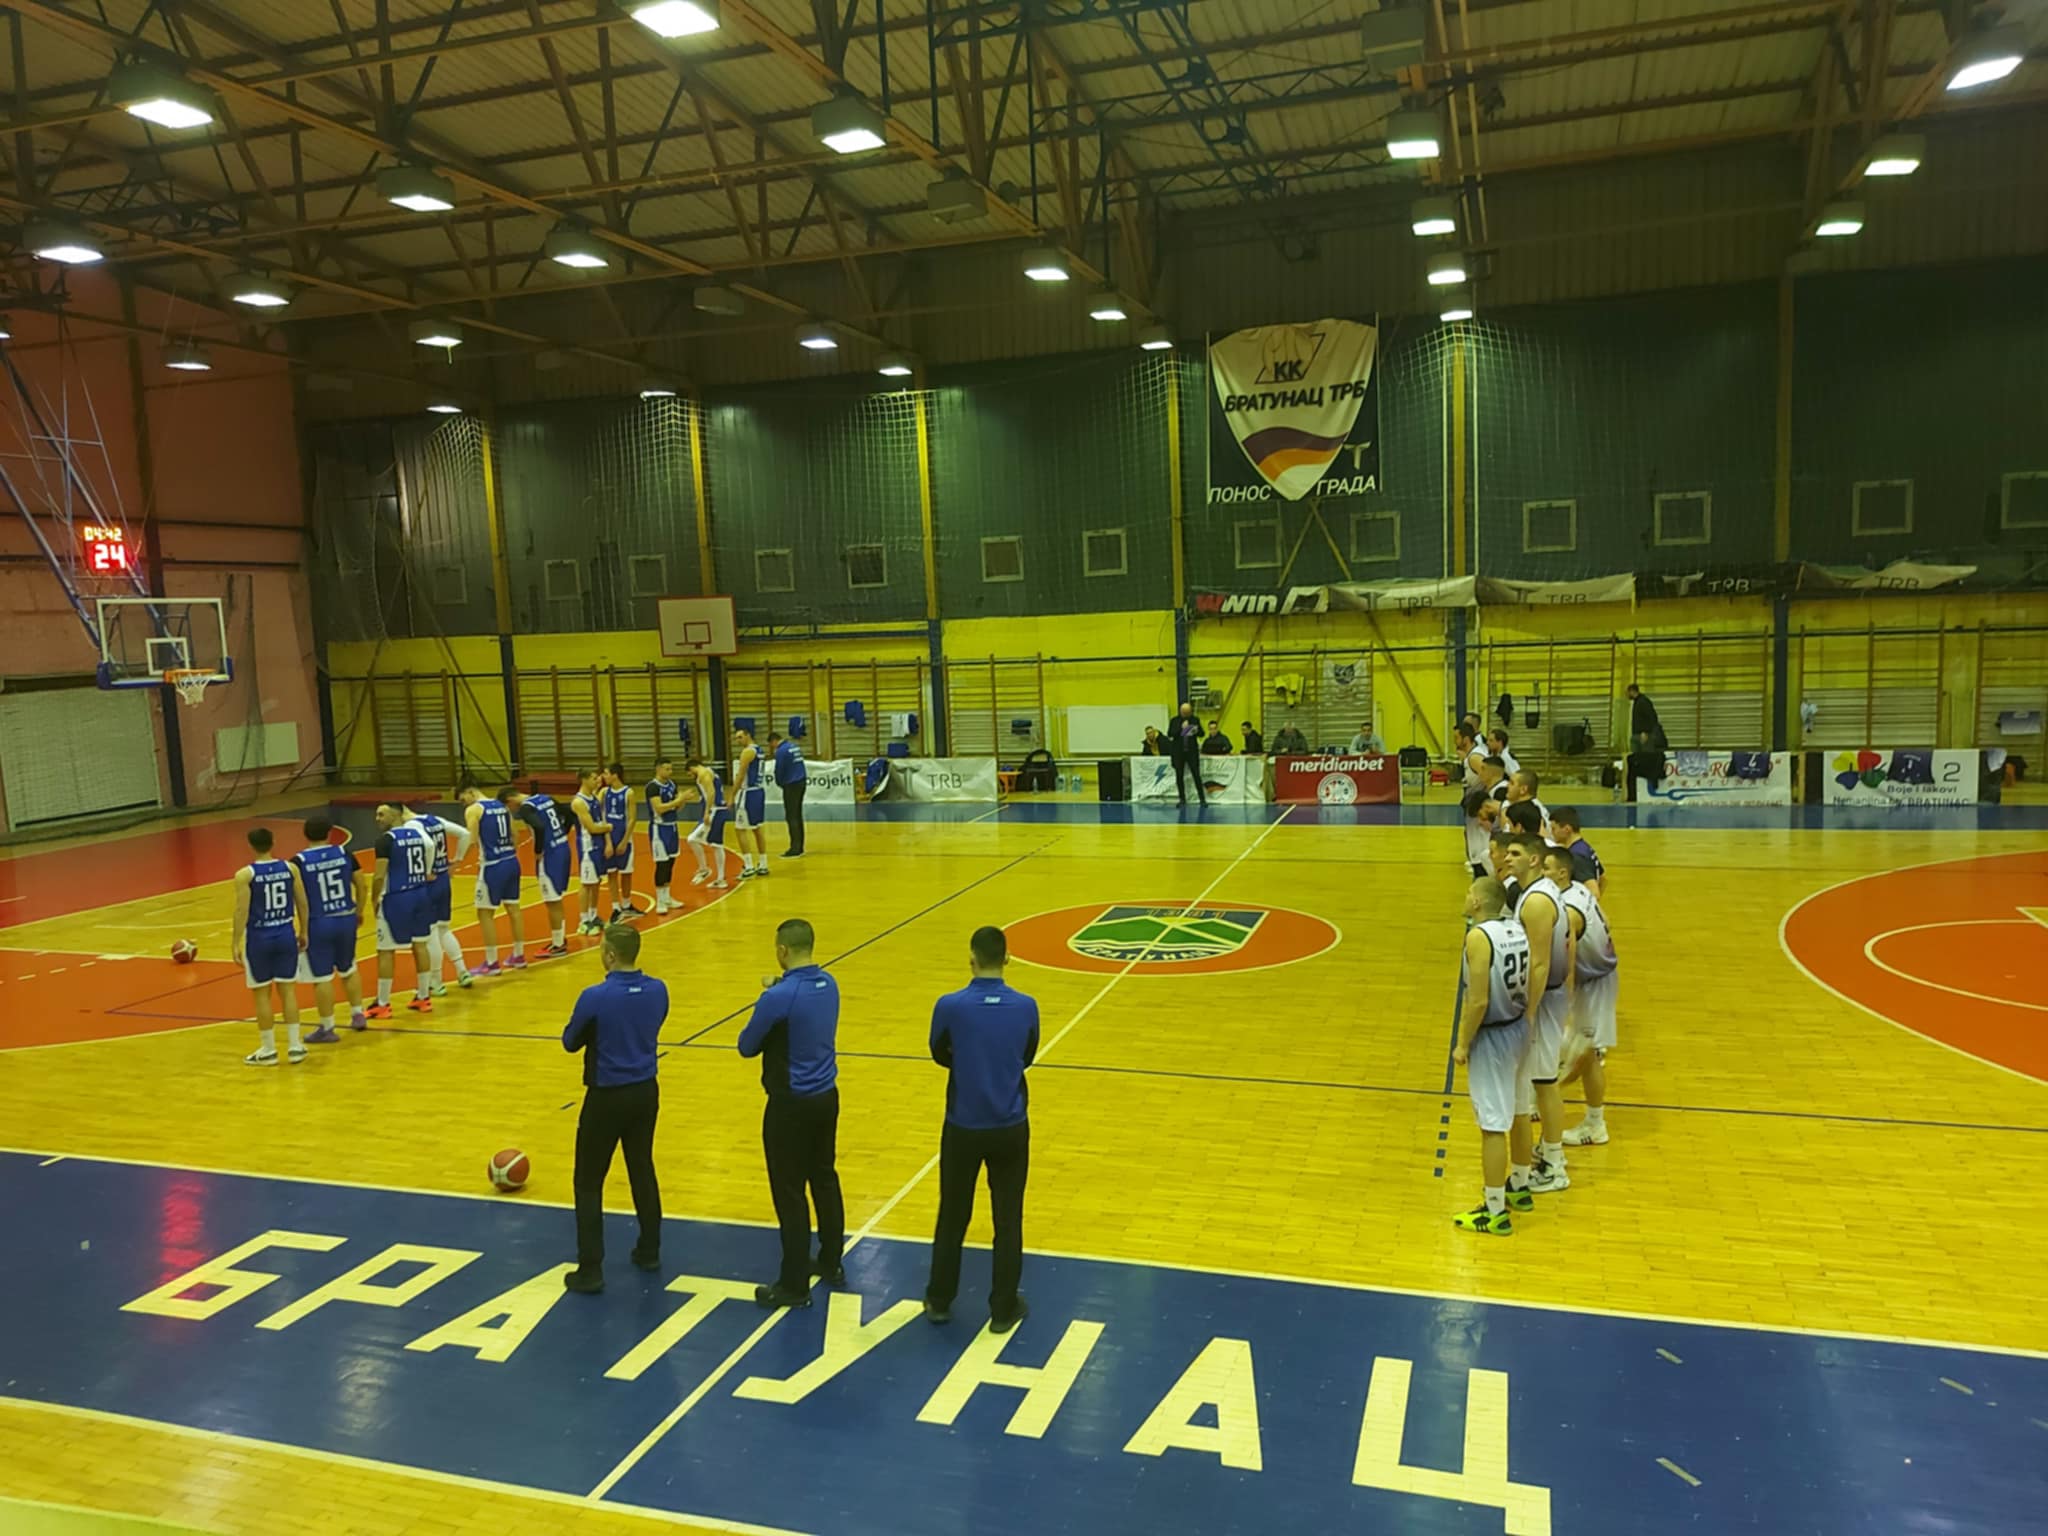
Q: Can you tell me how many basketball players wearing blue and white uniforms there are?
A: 11